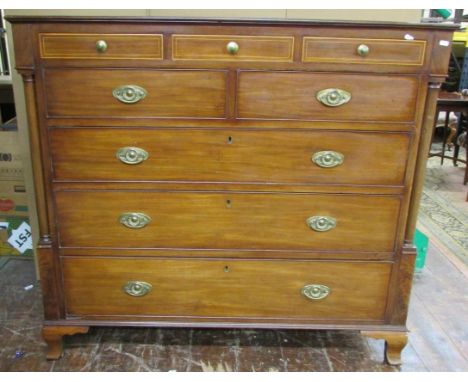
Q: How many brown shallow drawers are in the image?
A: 3